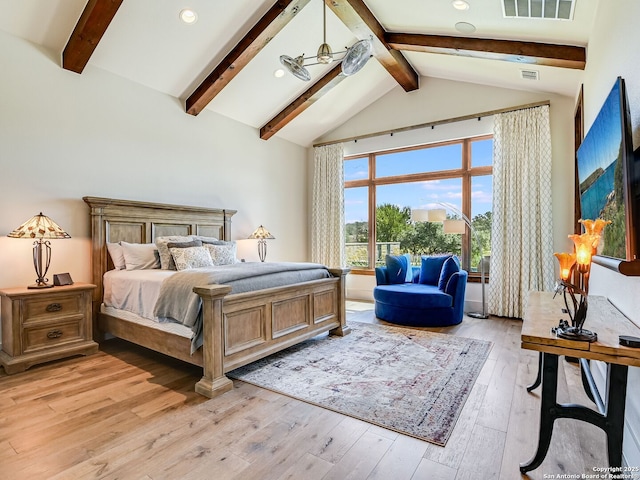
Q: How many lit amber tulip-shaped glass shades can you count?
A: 3